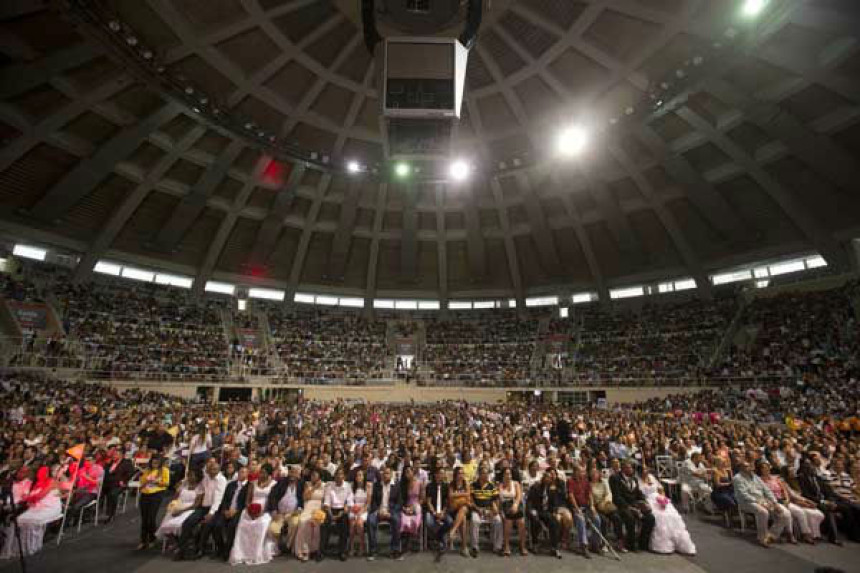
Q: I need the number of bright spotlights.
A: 5